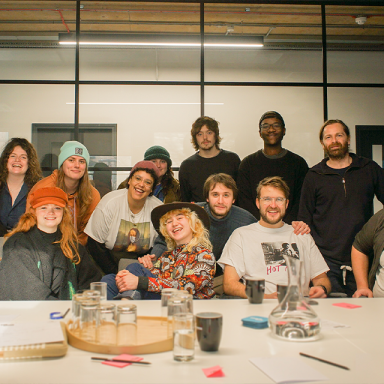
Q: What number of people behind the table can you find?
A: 12